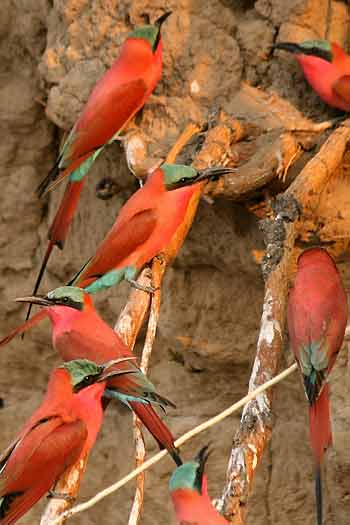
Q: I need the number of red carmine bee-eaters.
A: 7